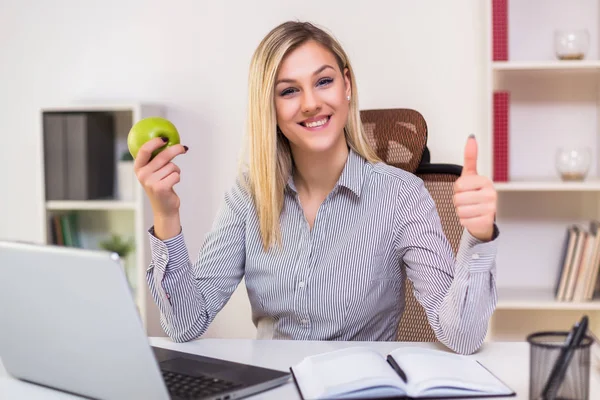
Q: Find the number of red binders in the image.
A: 2